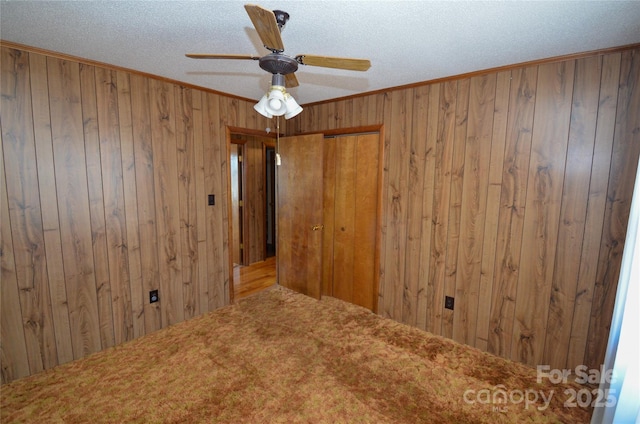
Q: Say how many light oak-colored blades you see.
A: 4